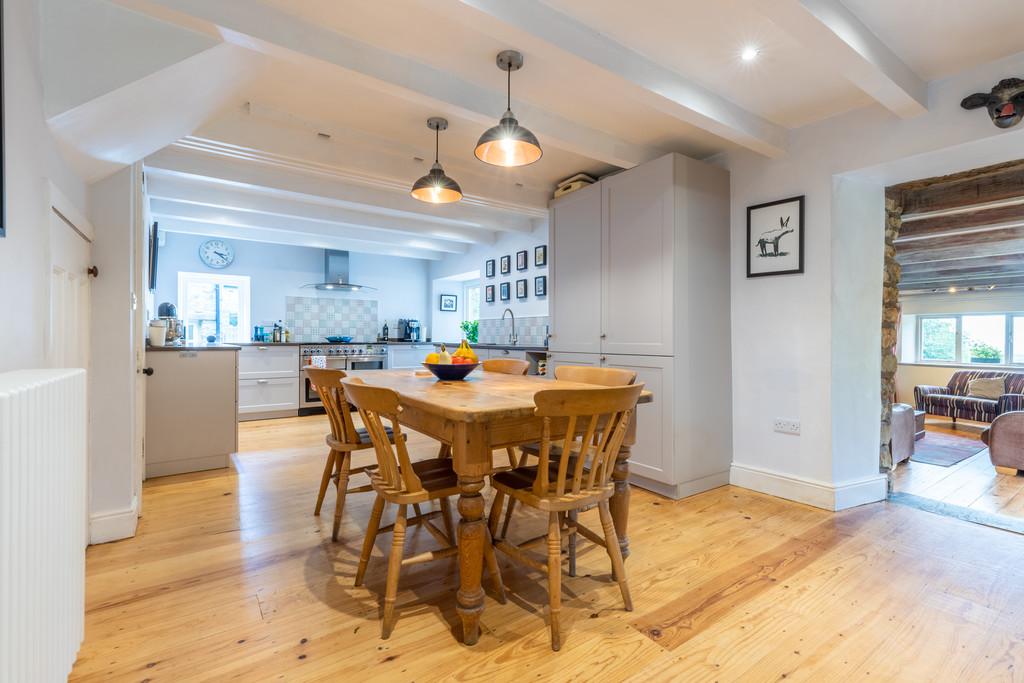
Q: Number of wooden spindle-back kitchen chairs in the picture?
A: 5